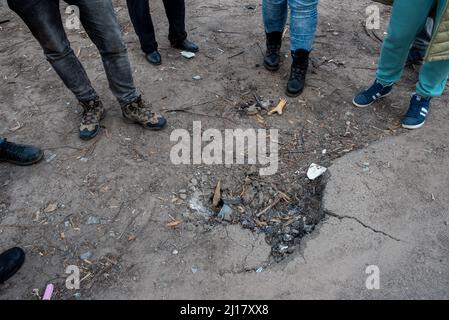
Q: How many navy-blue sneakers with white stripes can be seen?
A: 2